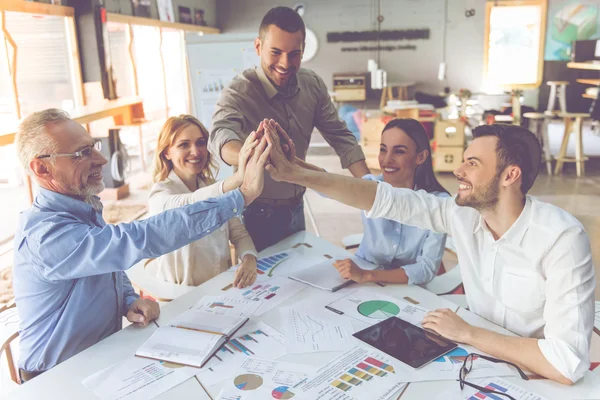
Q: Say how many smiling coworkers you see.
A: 5